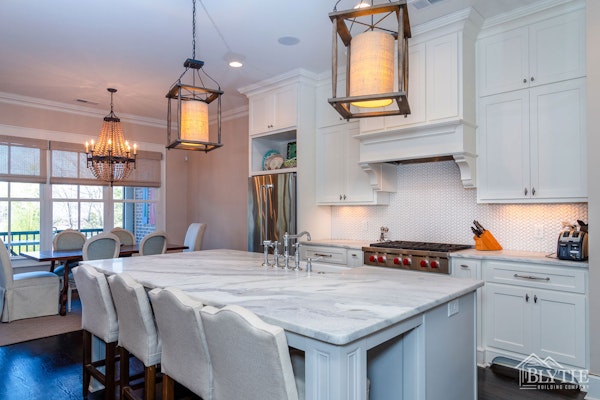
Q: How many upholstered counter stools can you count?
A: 4